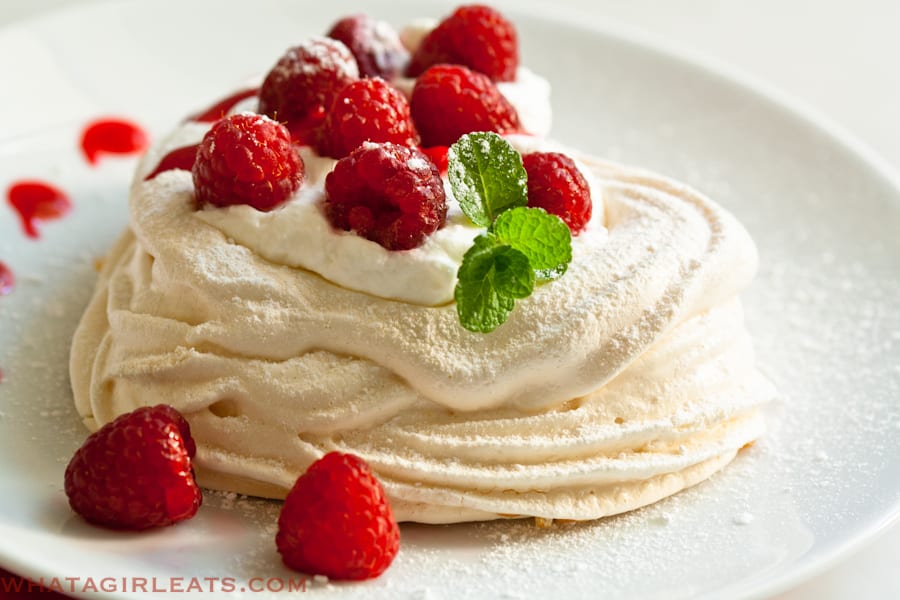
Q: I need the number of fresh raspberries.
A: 10